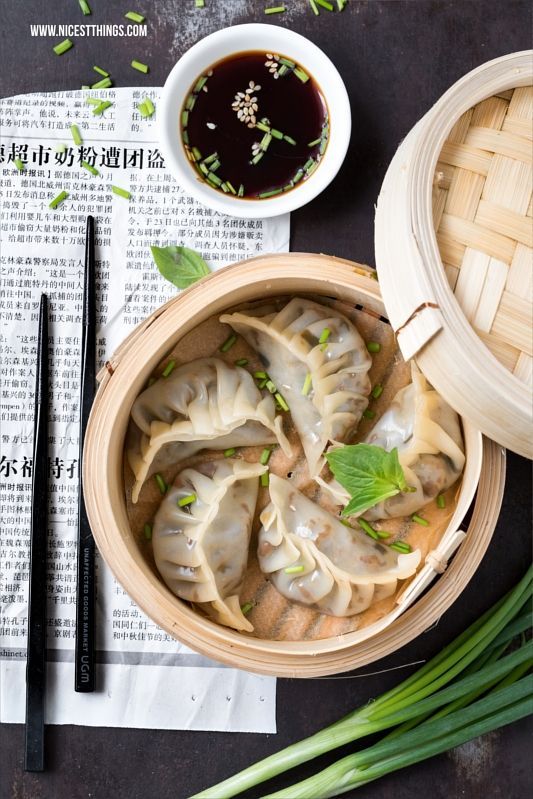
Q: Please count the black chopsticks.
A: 2